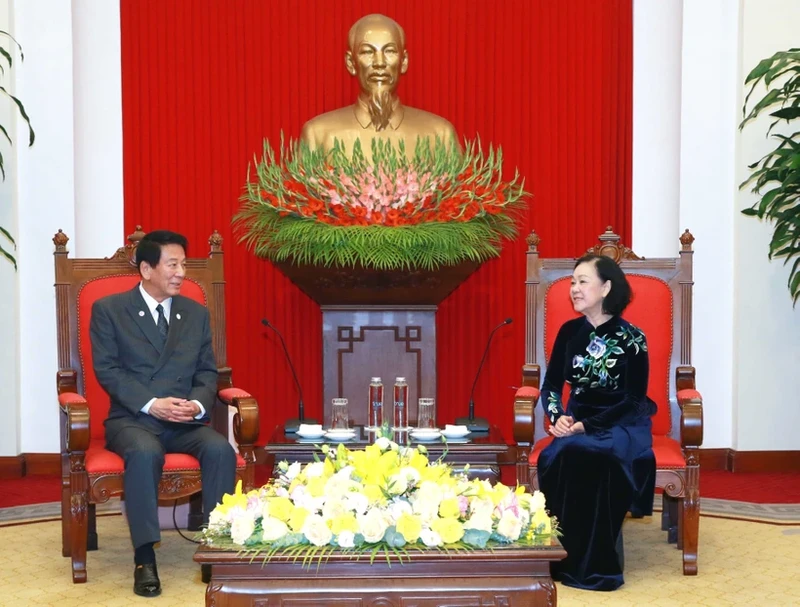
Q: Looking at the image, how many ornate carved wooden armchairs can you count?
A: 2